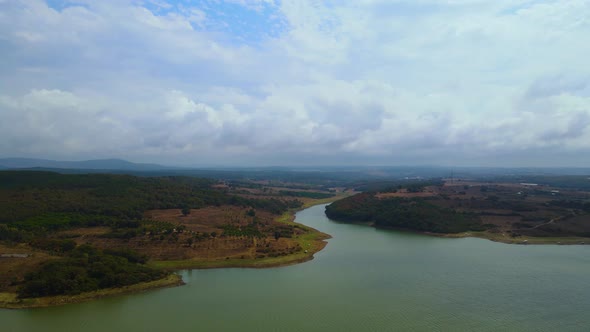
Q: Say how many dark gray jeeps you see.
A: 0